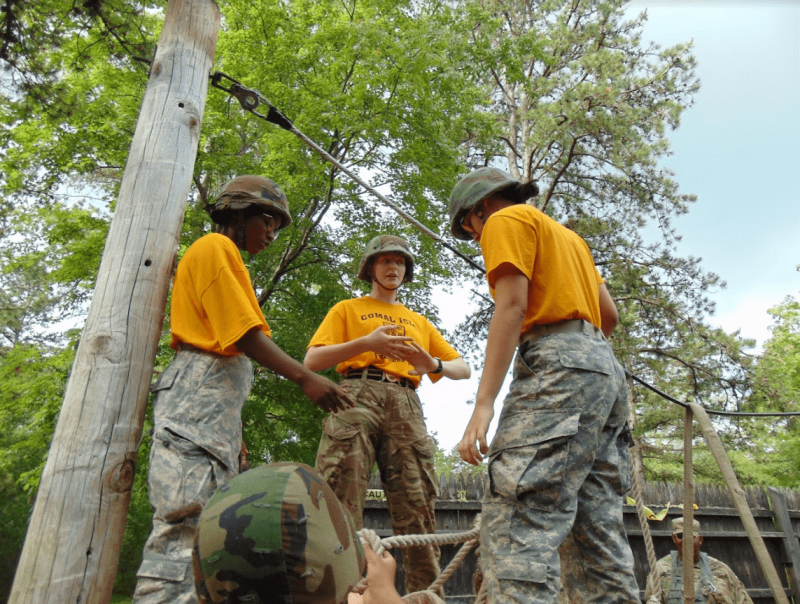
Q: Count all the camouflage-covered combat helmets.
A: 4